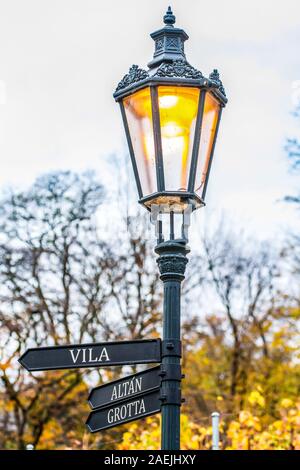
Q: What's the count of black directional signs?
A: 3